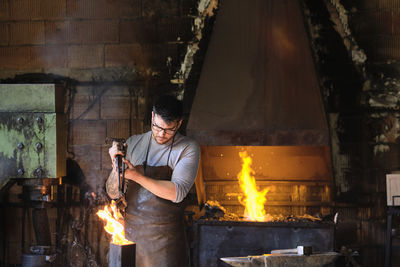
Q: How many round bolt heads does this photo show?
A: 6